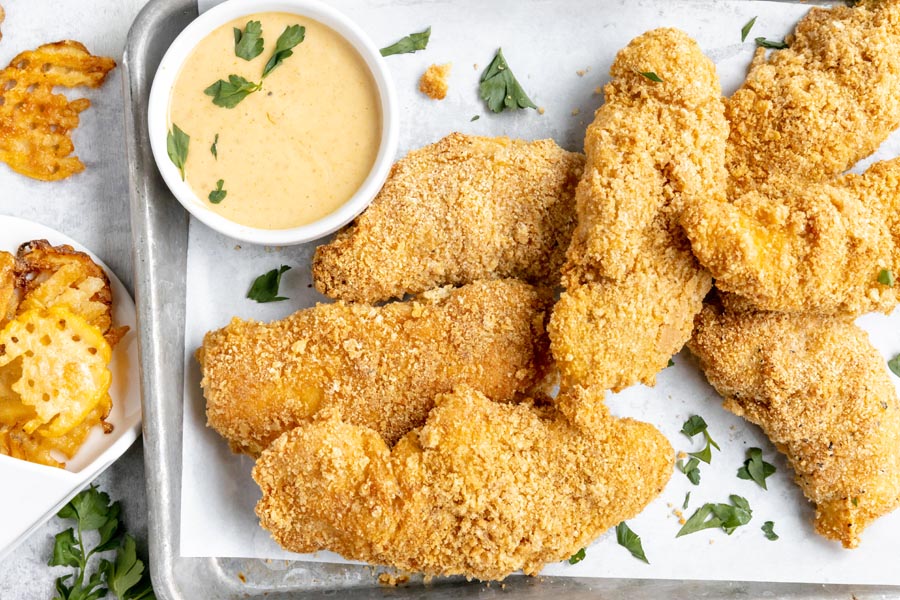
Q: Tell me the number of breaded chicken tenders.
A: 7